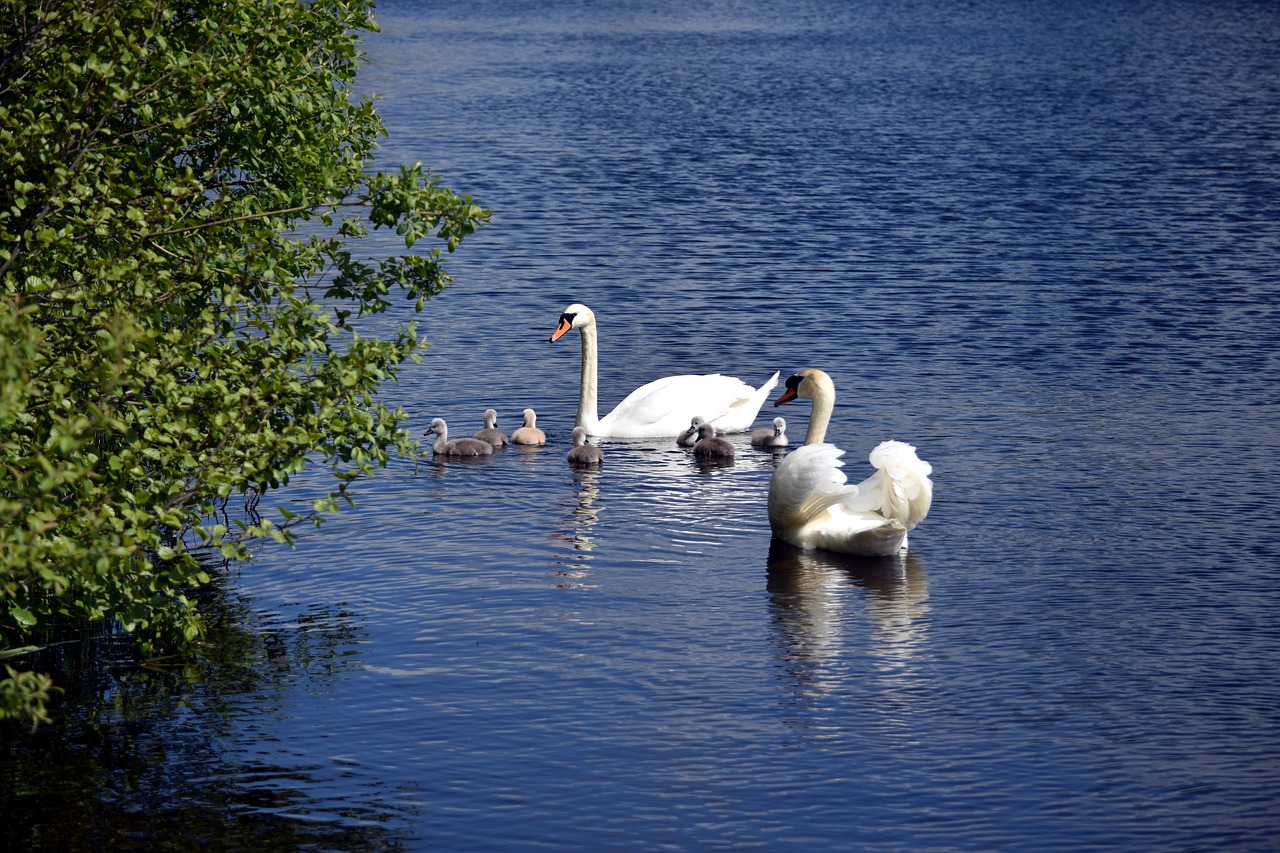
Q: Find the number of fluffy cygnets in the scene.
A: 7